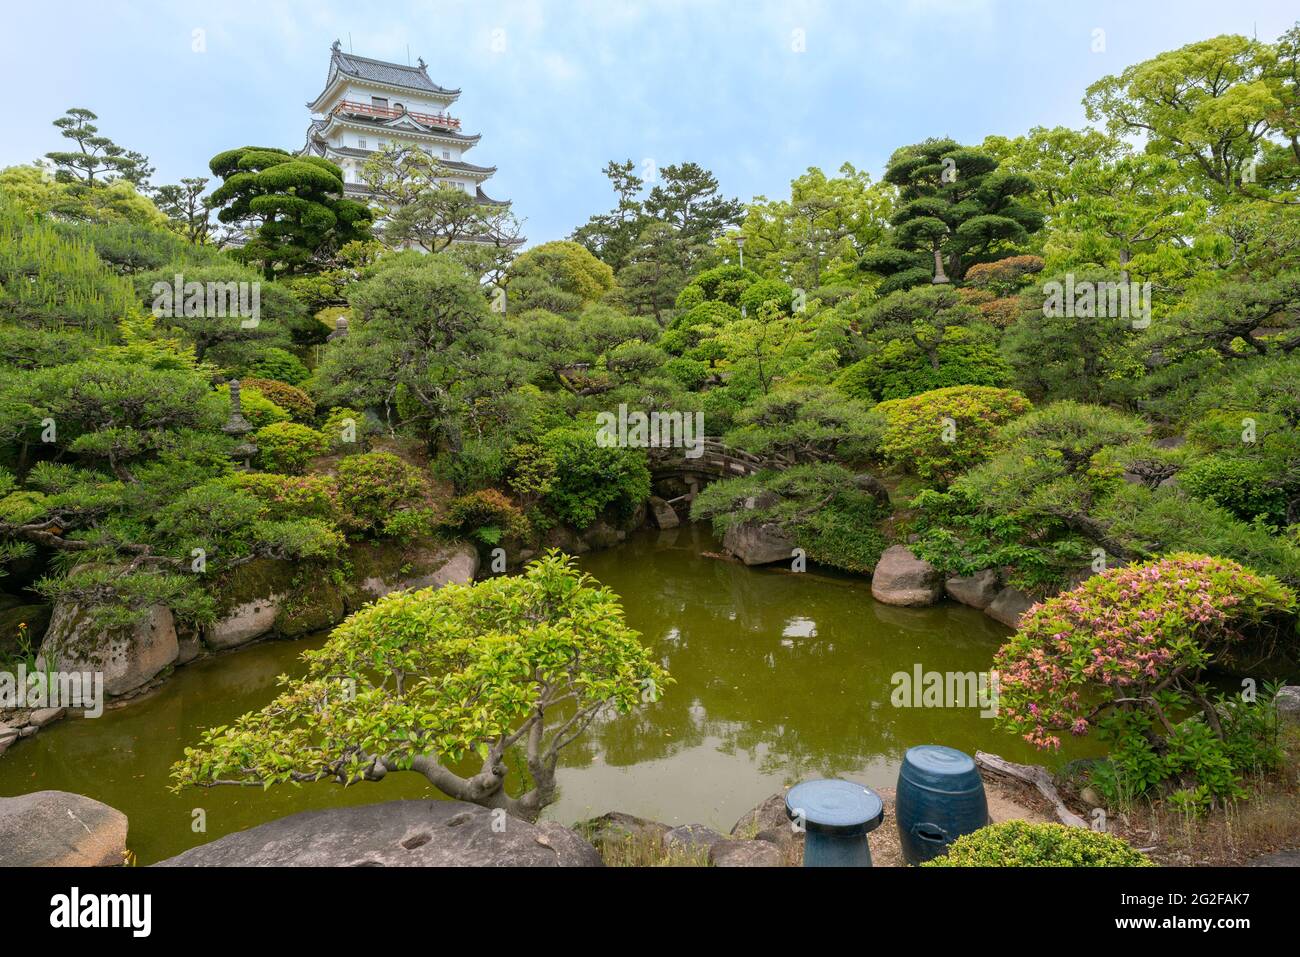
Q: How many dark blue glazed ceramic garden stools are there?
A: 2